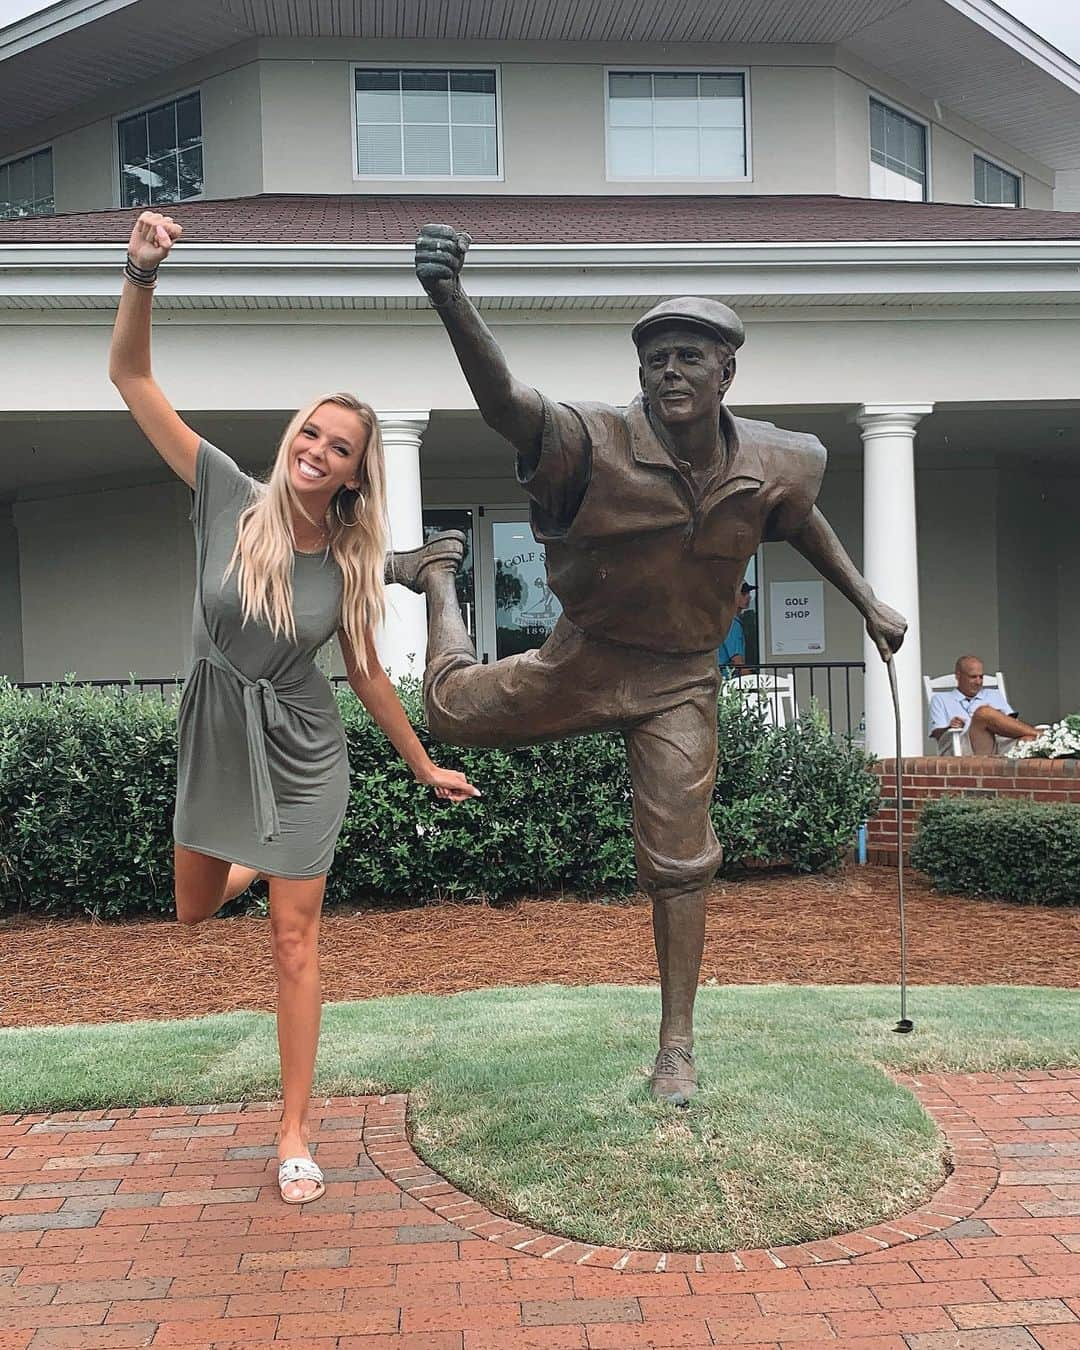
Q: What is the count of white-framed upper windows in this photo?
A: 6